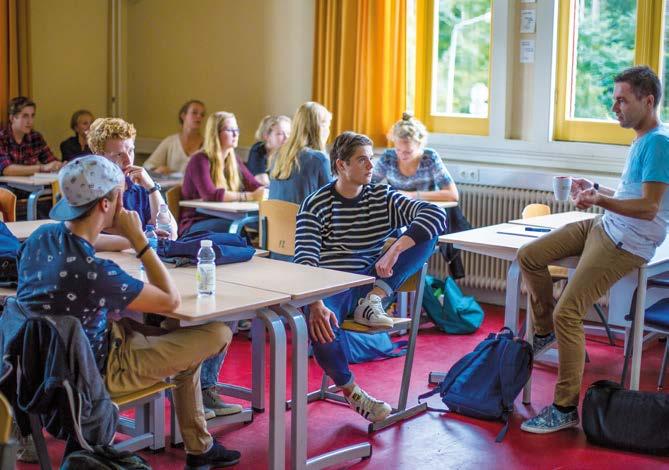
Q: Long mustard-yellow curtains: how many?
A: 2